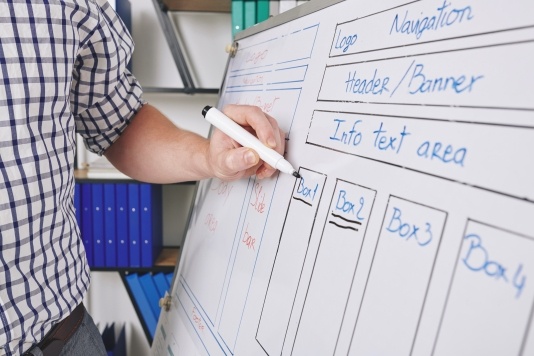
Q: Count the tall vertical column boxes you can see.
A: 4